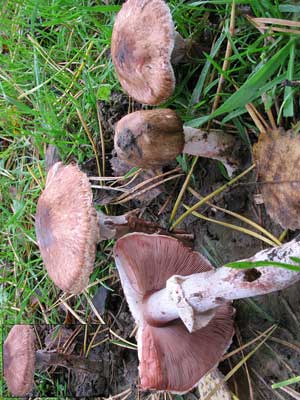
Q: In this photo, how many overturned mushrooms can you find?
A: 1